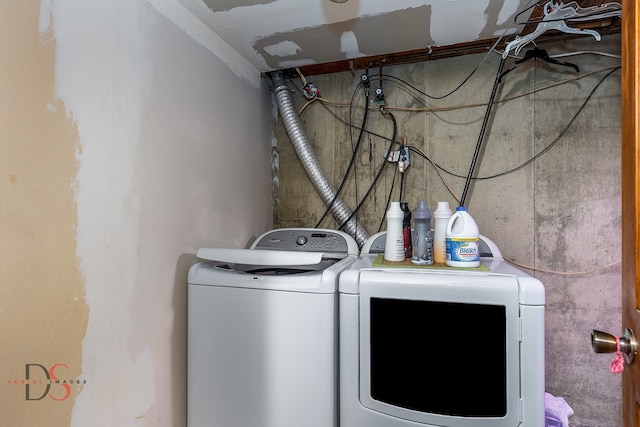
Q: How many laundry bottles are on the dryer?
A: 5